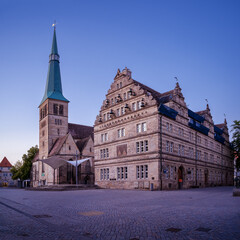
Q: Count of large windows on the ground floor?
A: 3